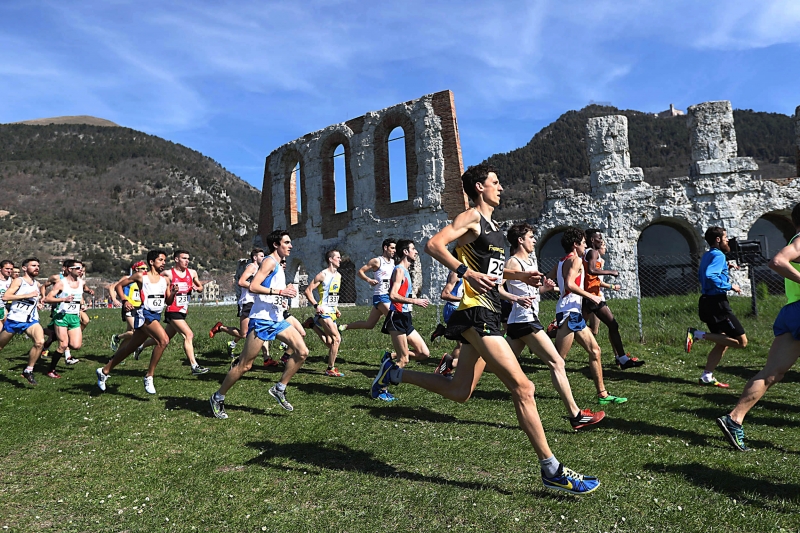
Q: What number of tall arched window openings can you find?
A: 3